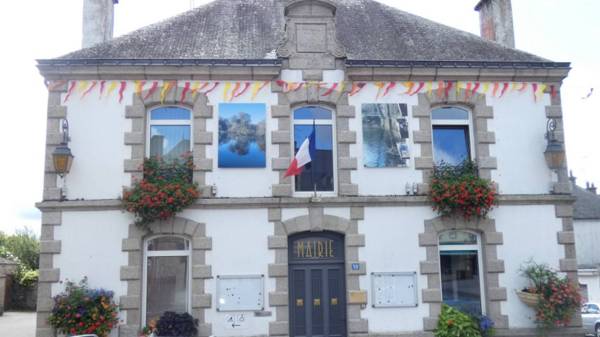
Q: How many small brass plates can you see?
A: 3